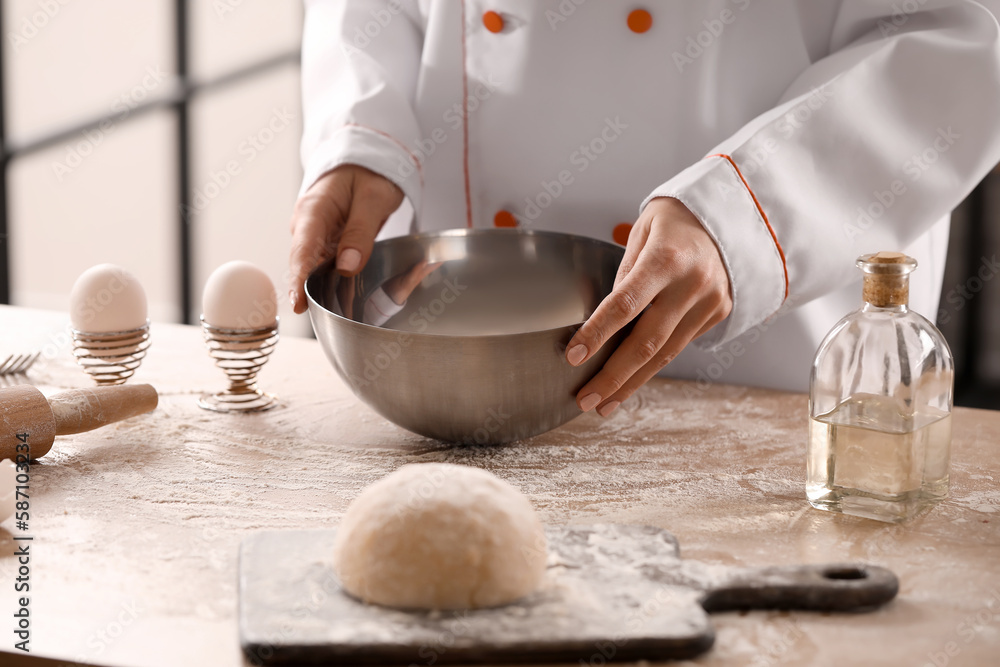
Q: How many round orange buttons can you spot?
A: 4